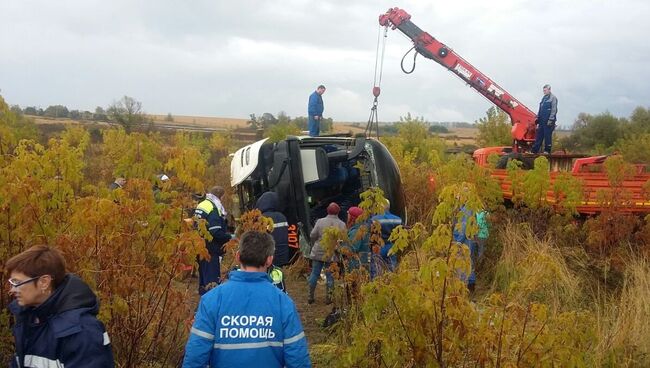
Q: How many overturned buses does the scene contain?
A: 1